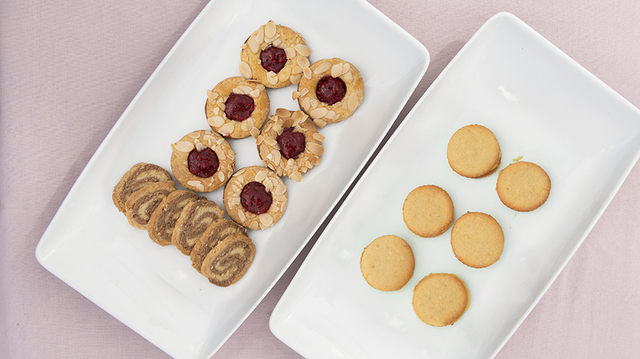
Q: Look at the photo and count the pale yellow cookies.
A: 6